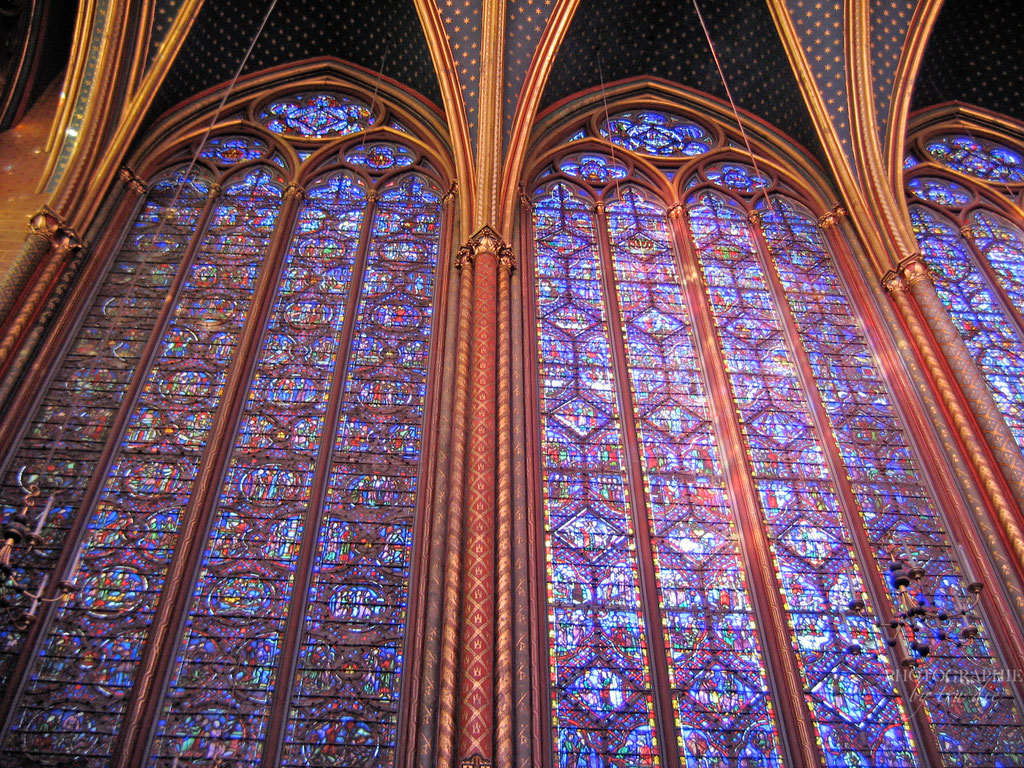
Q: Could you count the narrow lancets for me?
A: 10